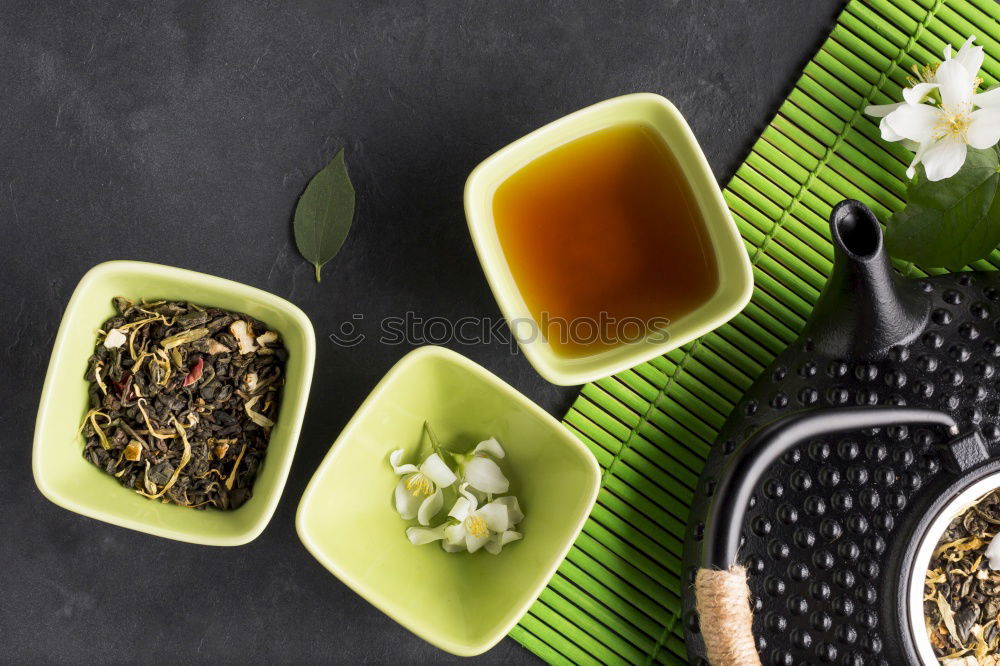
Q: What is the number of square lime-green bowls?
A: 3